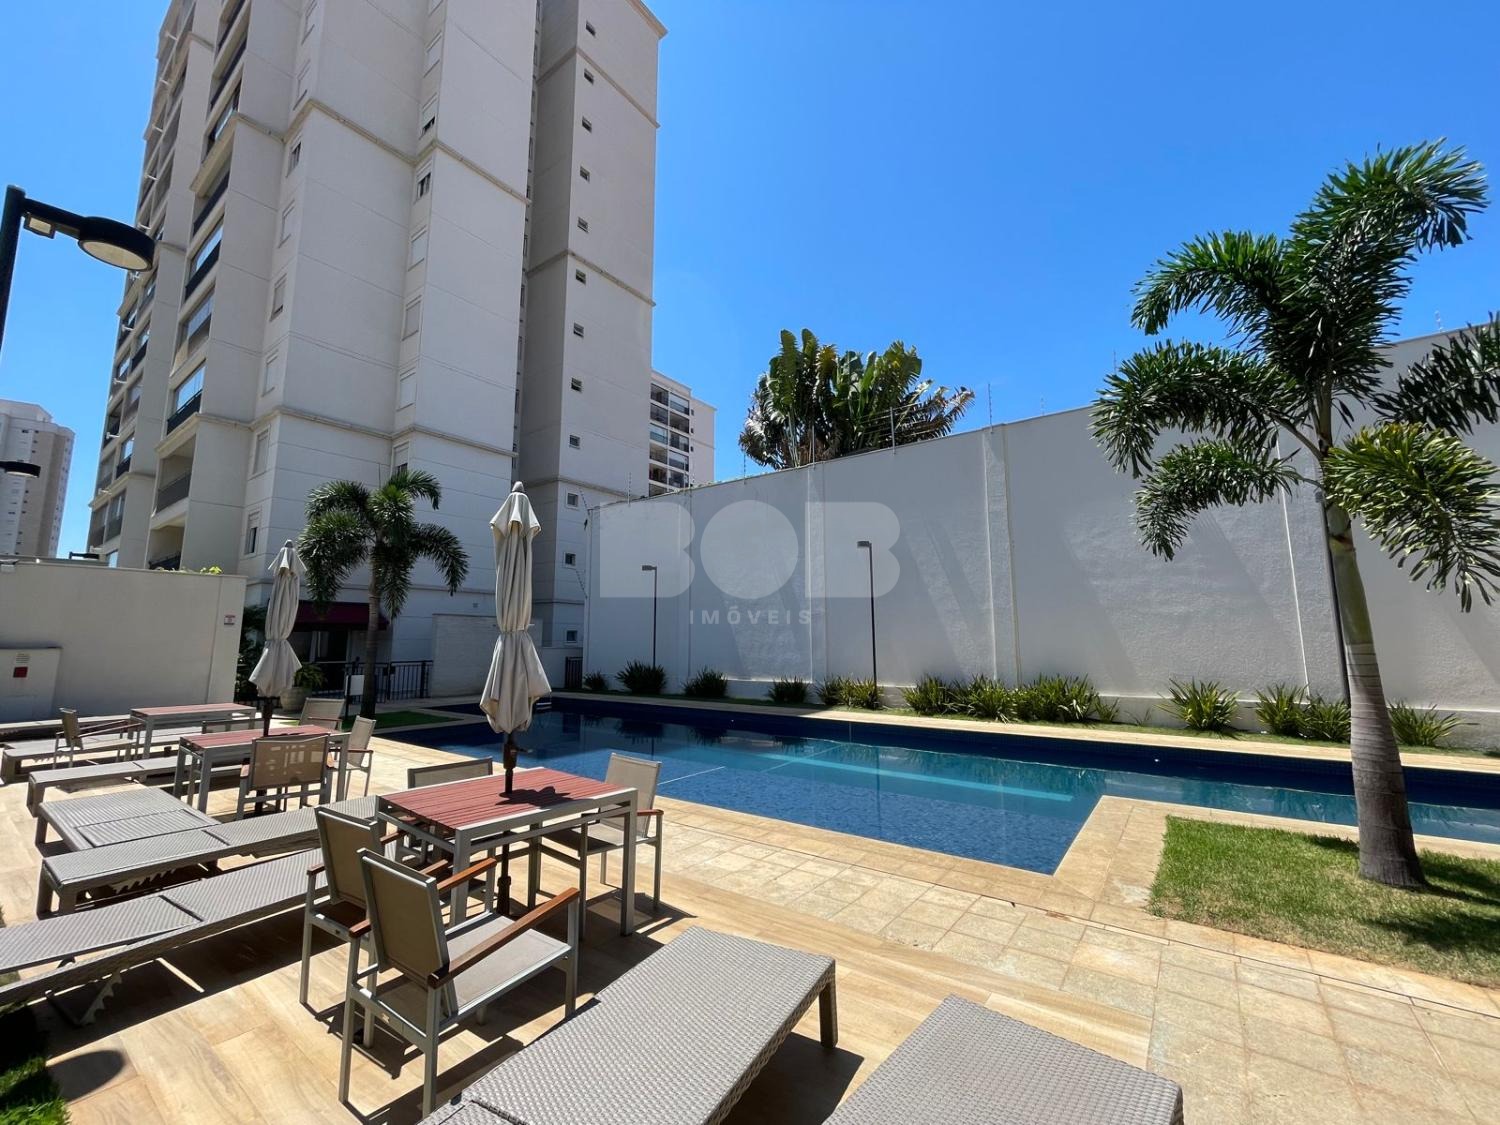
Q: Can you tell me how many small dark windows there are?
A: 12